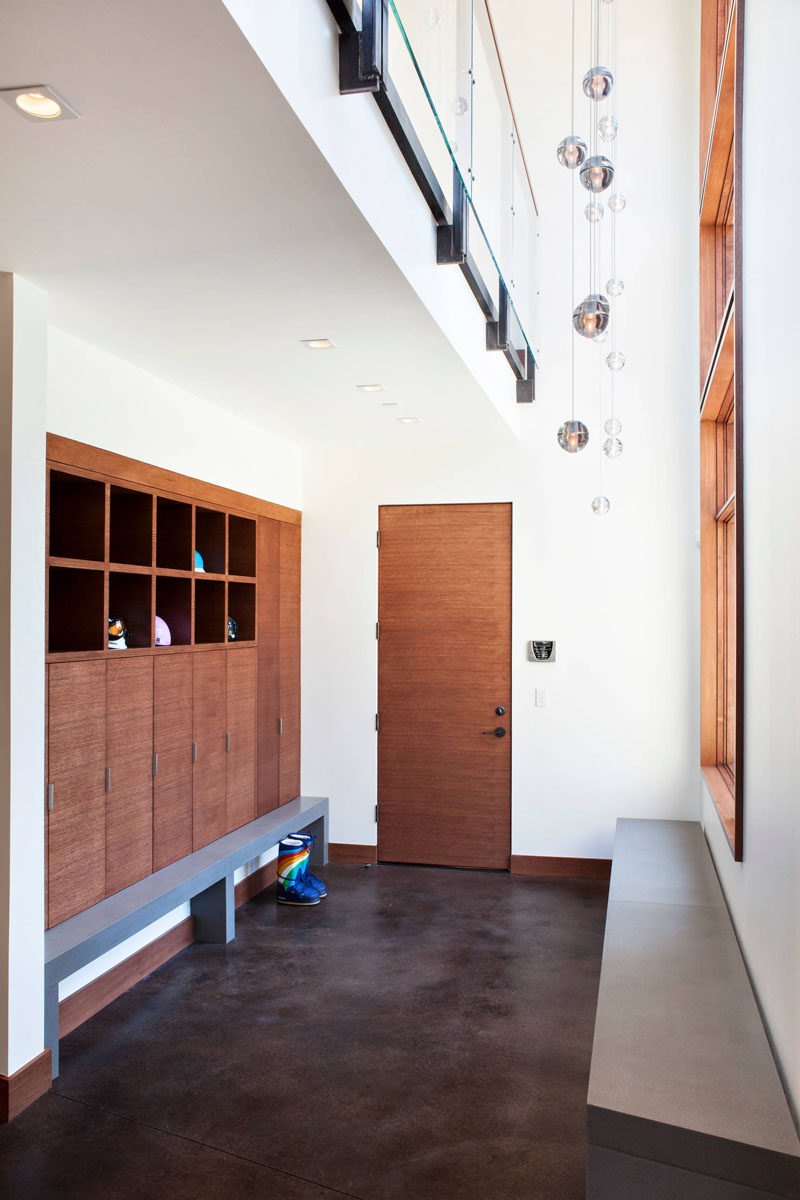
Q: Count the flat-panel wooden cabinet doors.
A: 7